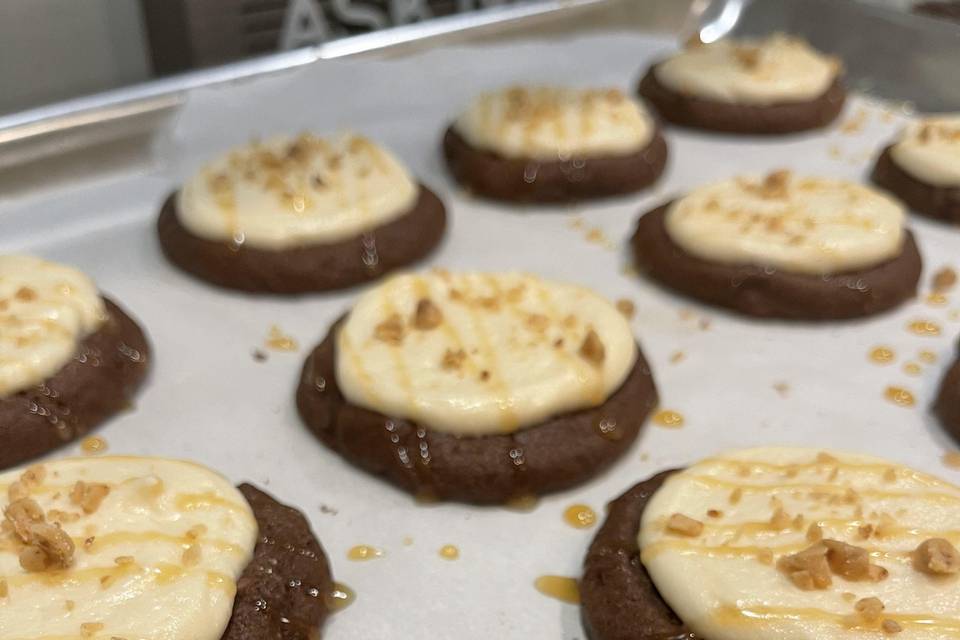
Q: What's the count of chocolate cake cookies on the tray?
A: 10